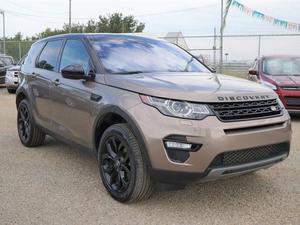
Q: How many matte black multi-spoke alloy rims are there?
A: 2